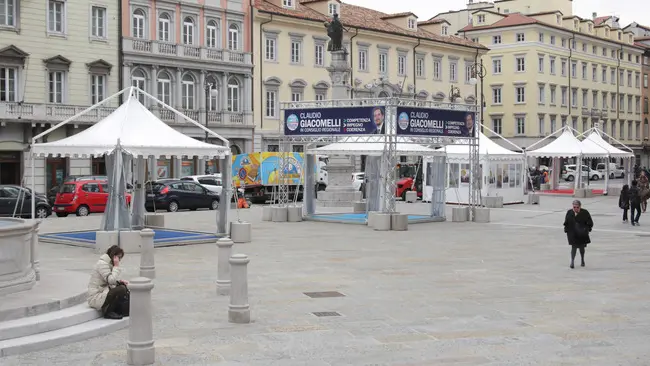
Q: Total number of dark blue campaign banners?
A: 2